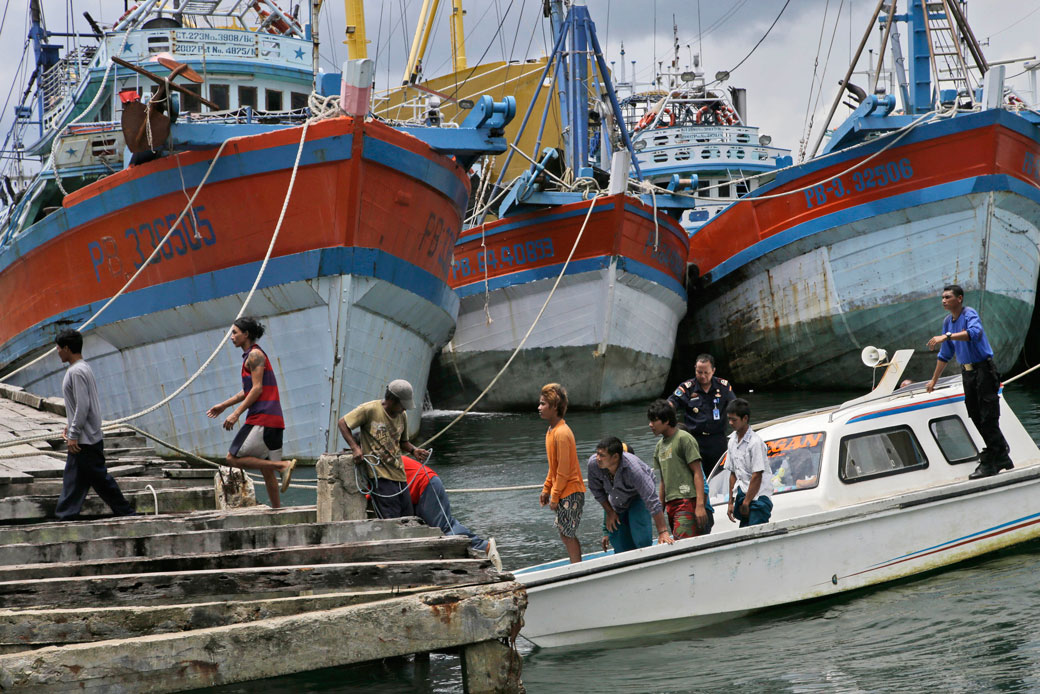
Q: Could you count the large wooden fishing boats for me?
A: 3